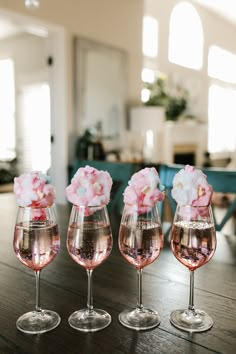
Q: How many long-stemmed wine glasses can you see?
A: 4